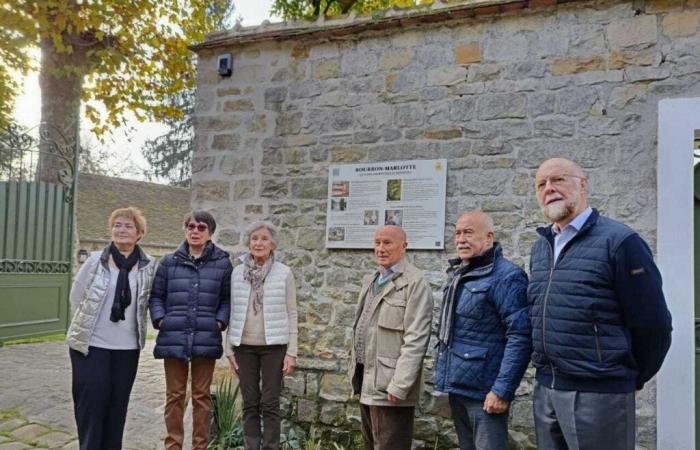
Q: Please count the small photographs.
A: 6